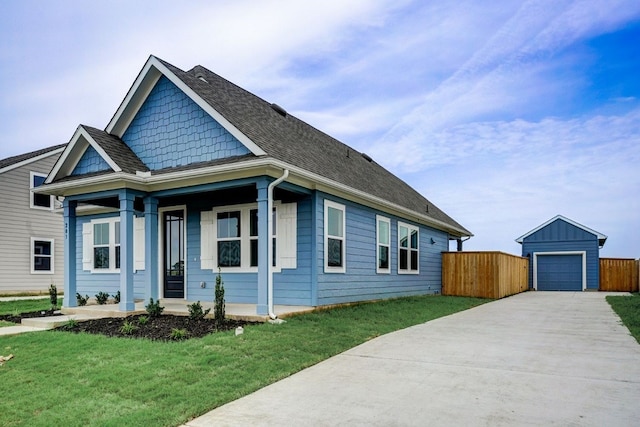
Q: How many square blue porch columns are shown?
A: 4